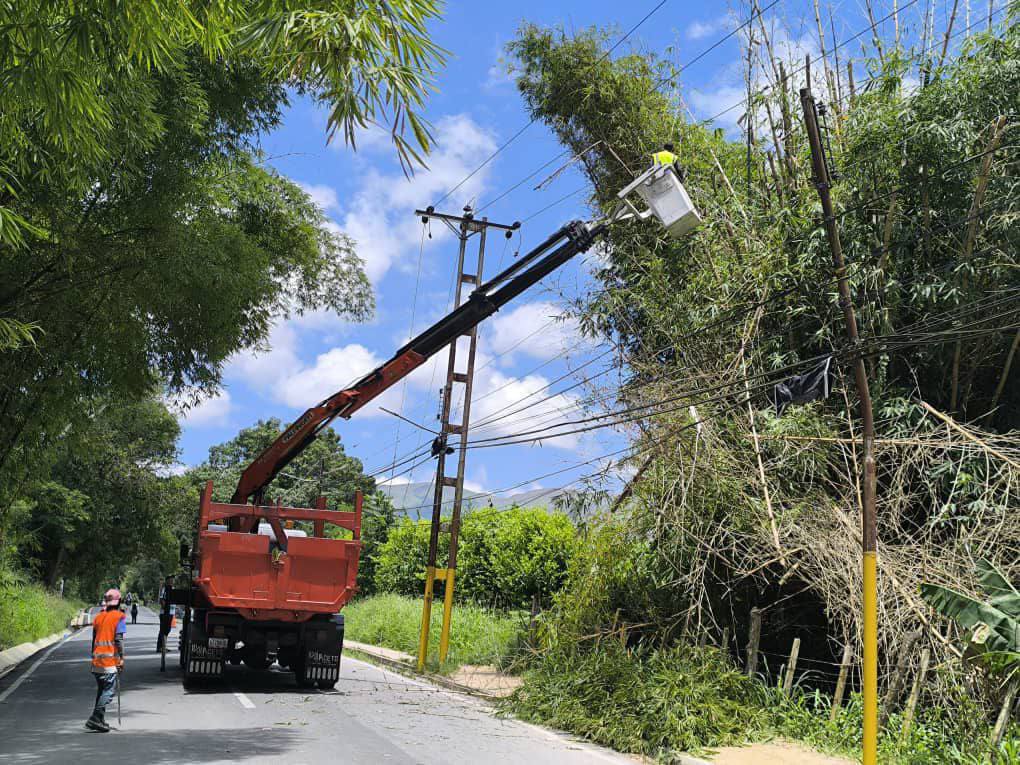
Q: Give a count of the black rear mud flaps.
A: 2